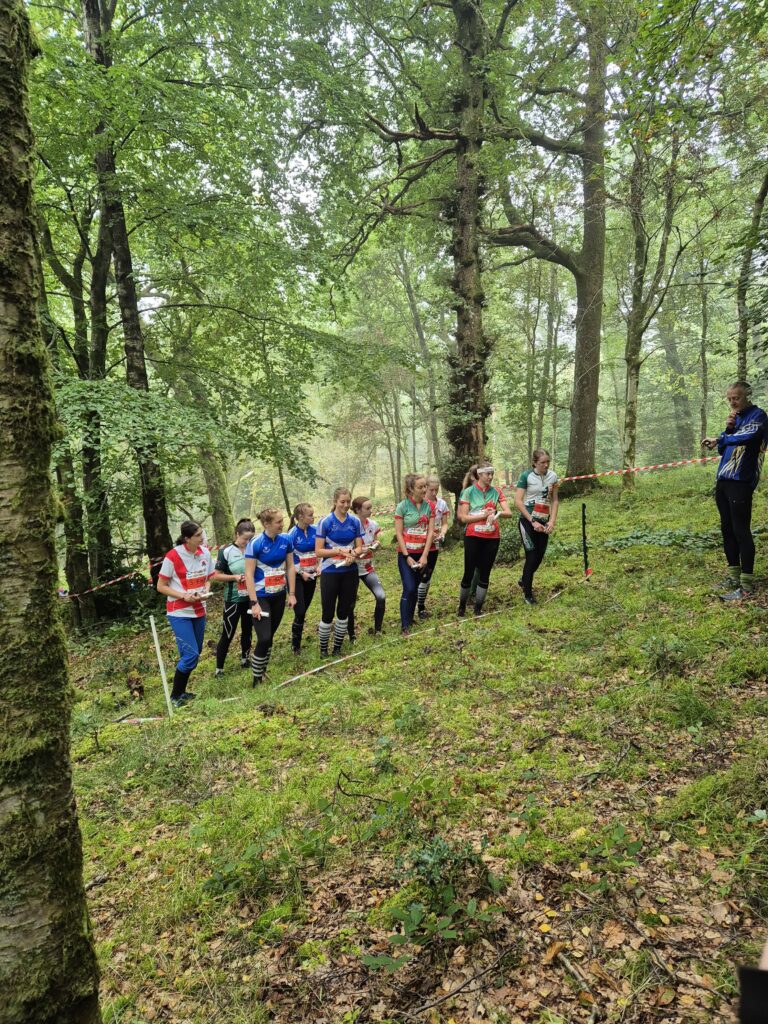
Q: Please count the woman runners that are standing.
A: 10